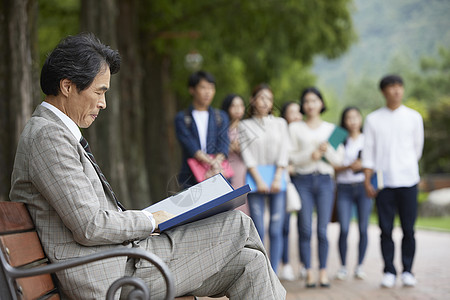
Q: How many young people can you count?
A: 7